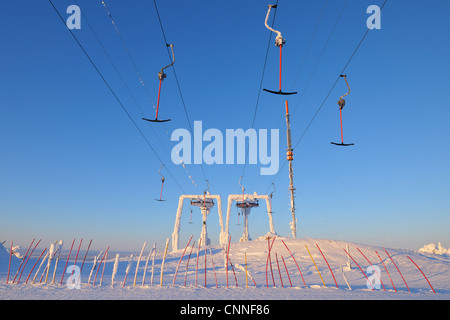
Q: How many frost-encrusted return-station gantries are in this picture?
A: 2